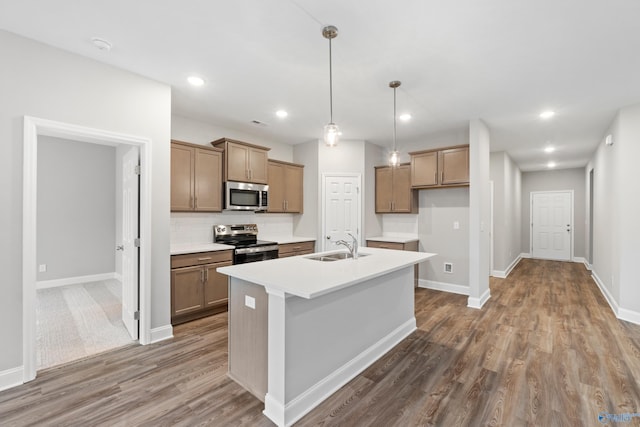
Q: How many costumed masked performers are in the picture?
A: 0